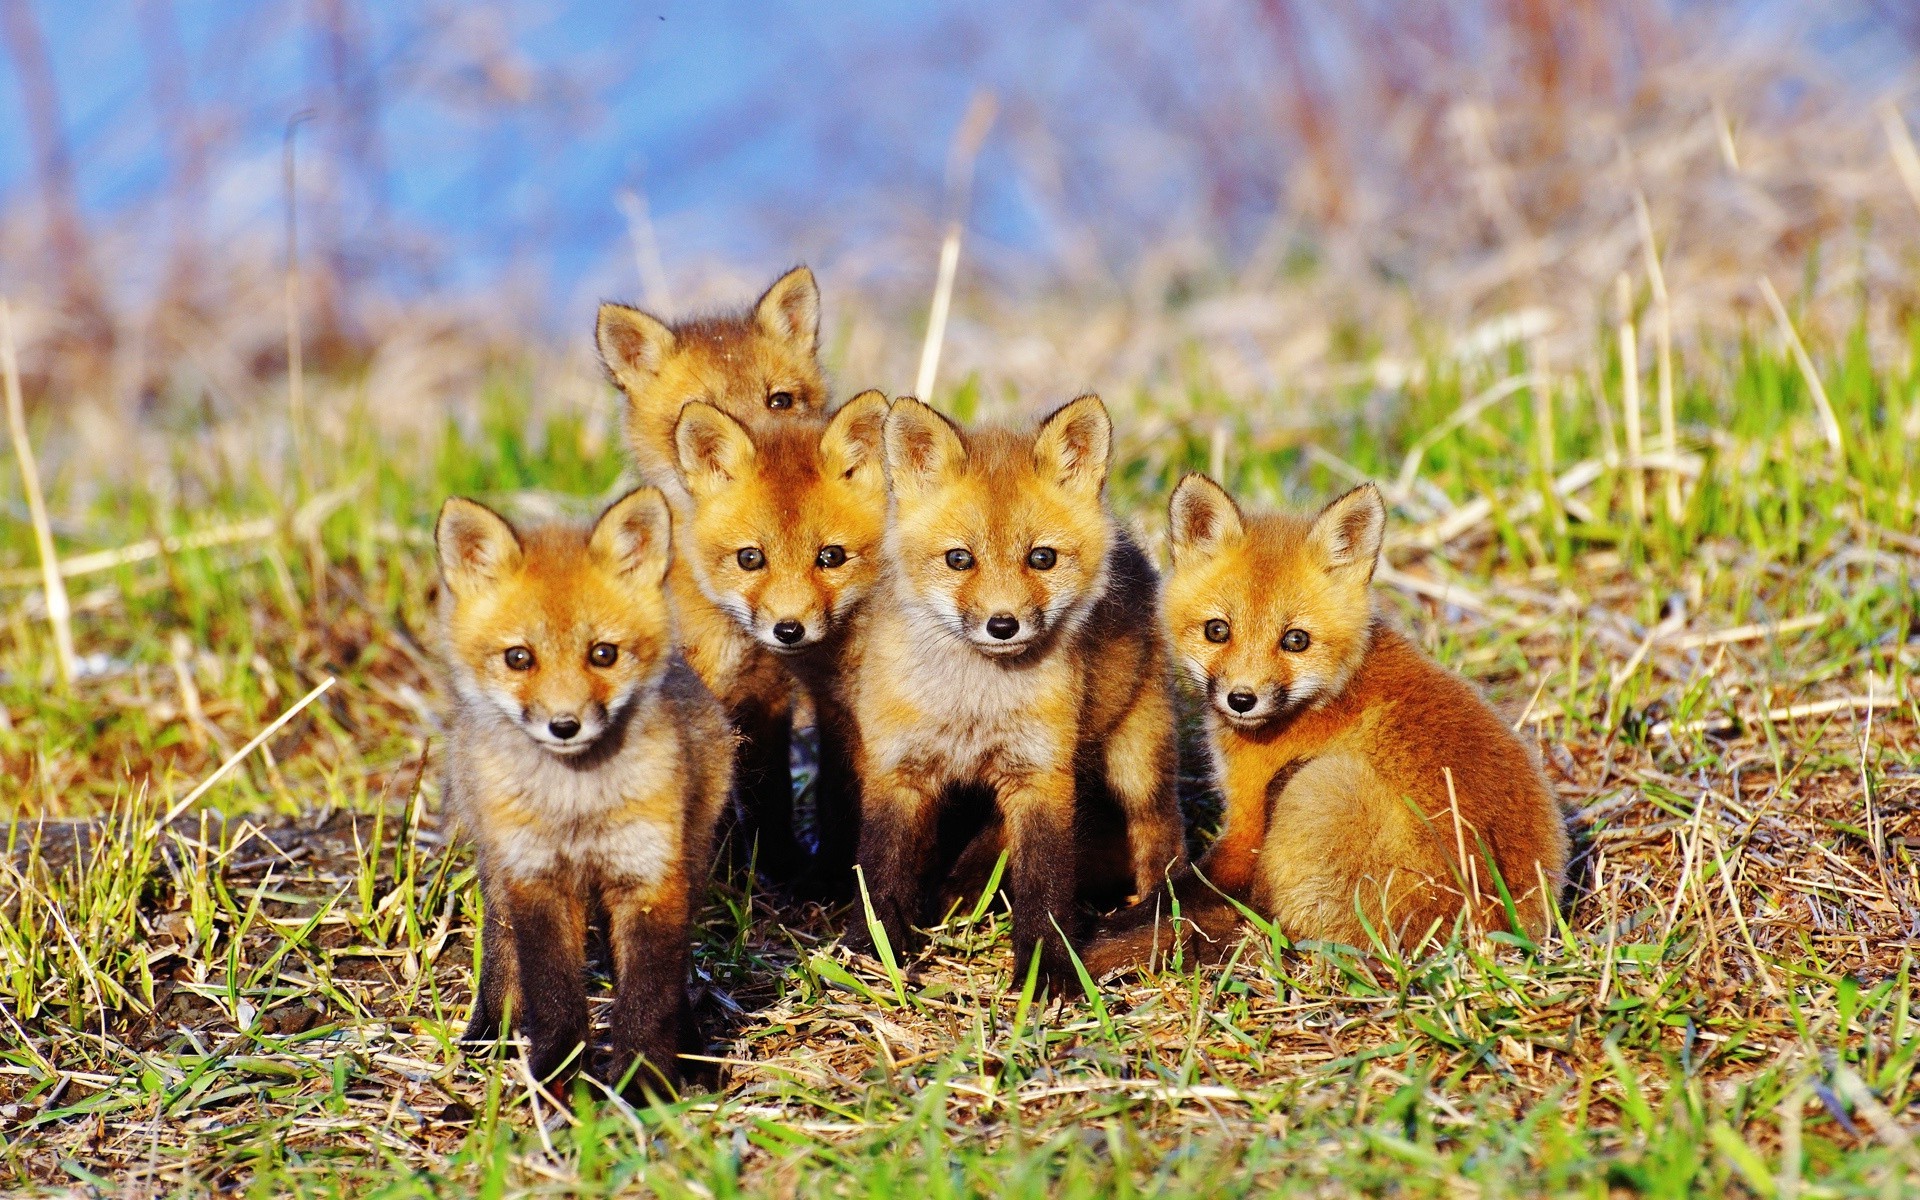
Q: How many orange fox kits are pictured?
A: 5